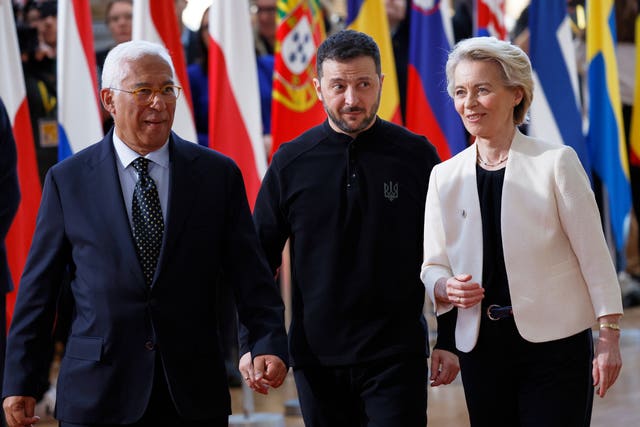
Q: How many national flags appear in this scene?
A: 11